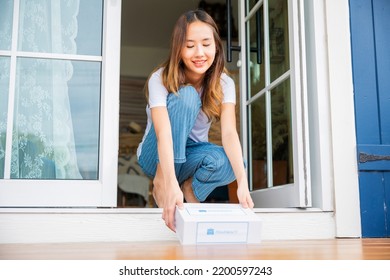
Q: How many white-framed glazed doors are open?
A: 1